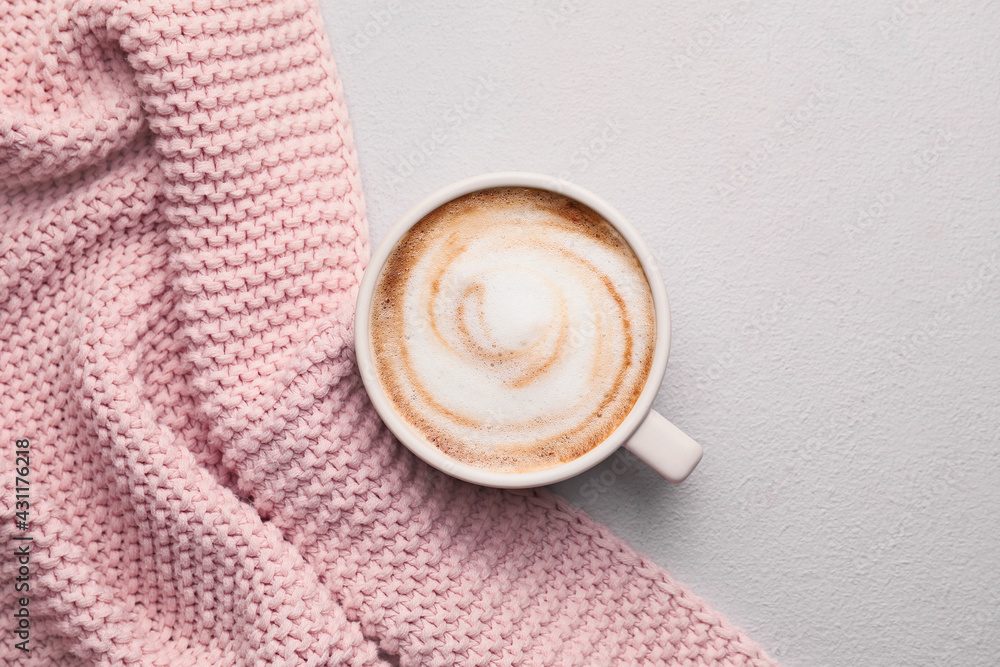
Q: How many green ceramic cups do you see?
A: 0